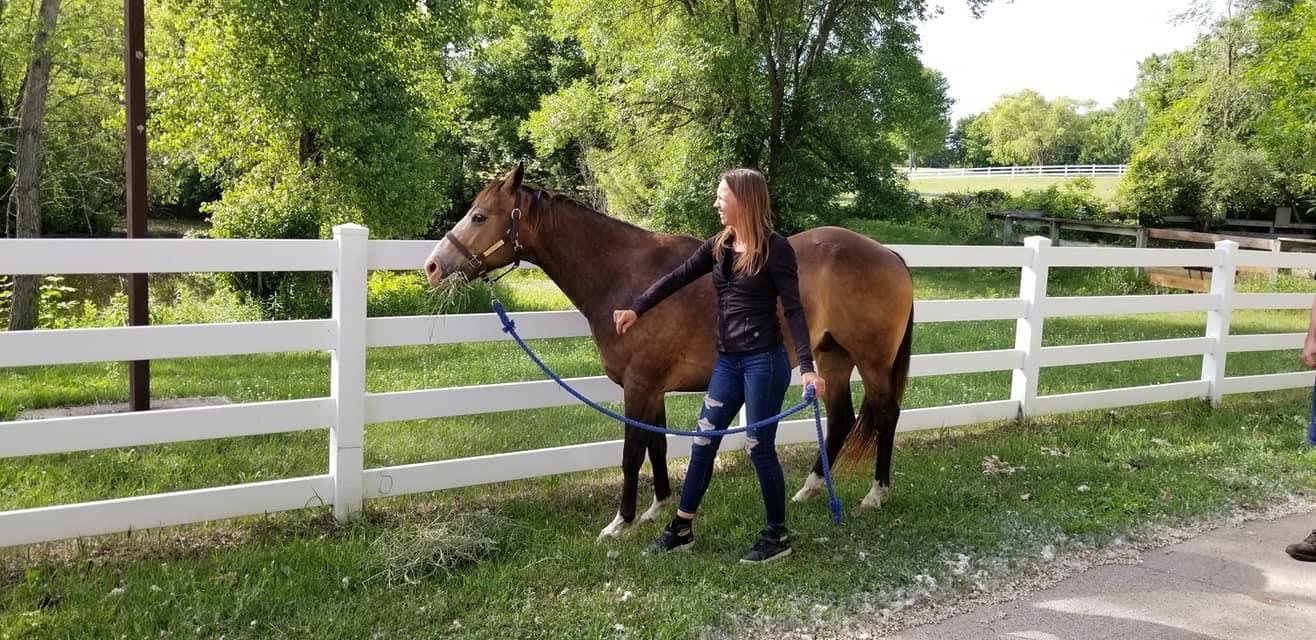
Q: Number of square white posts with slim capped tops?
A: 3